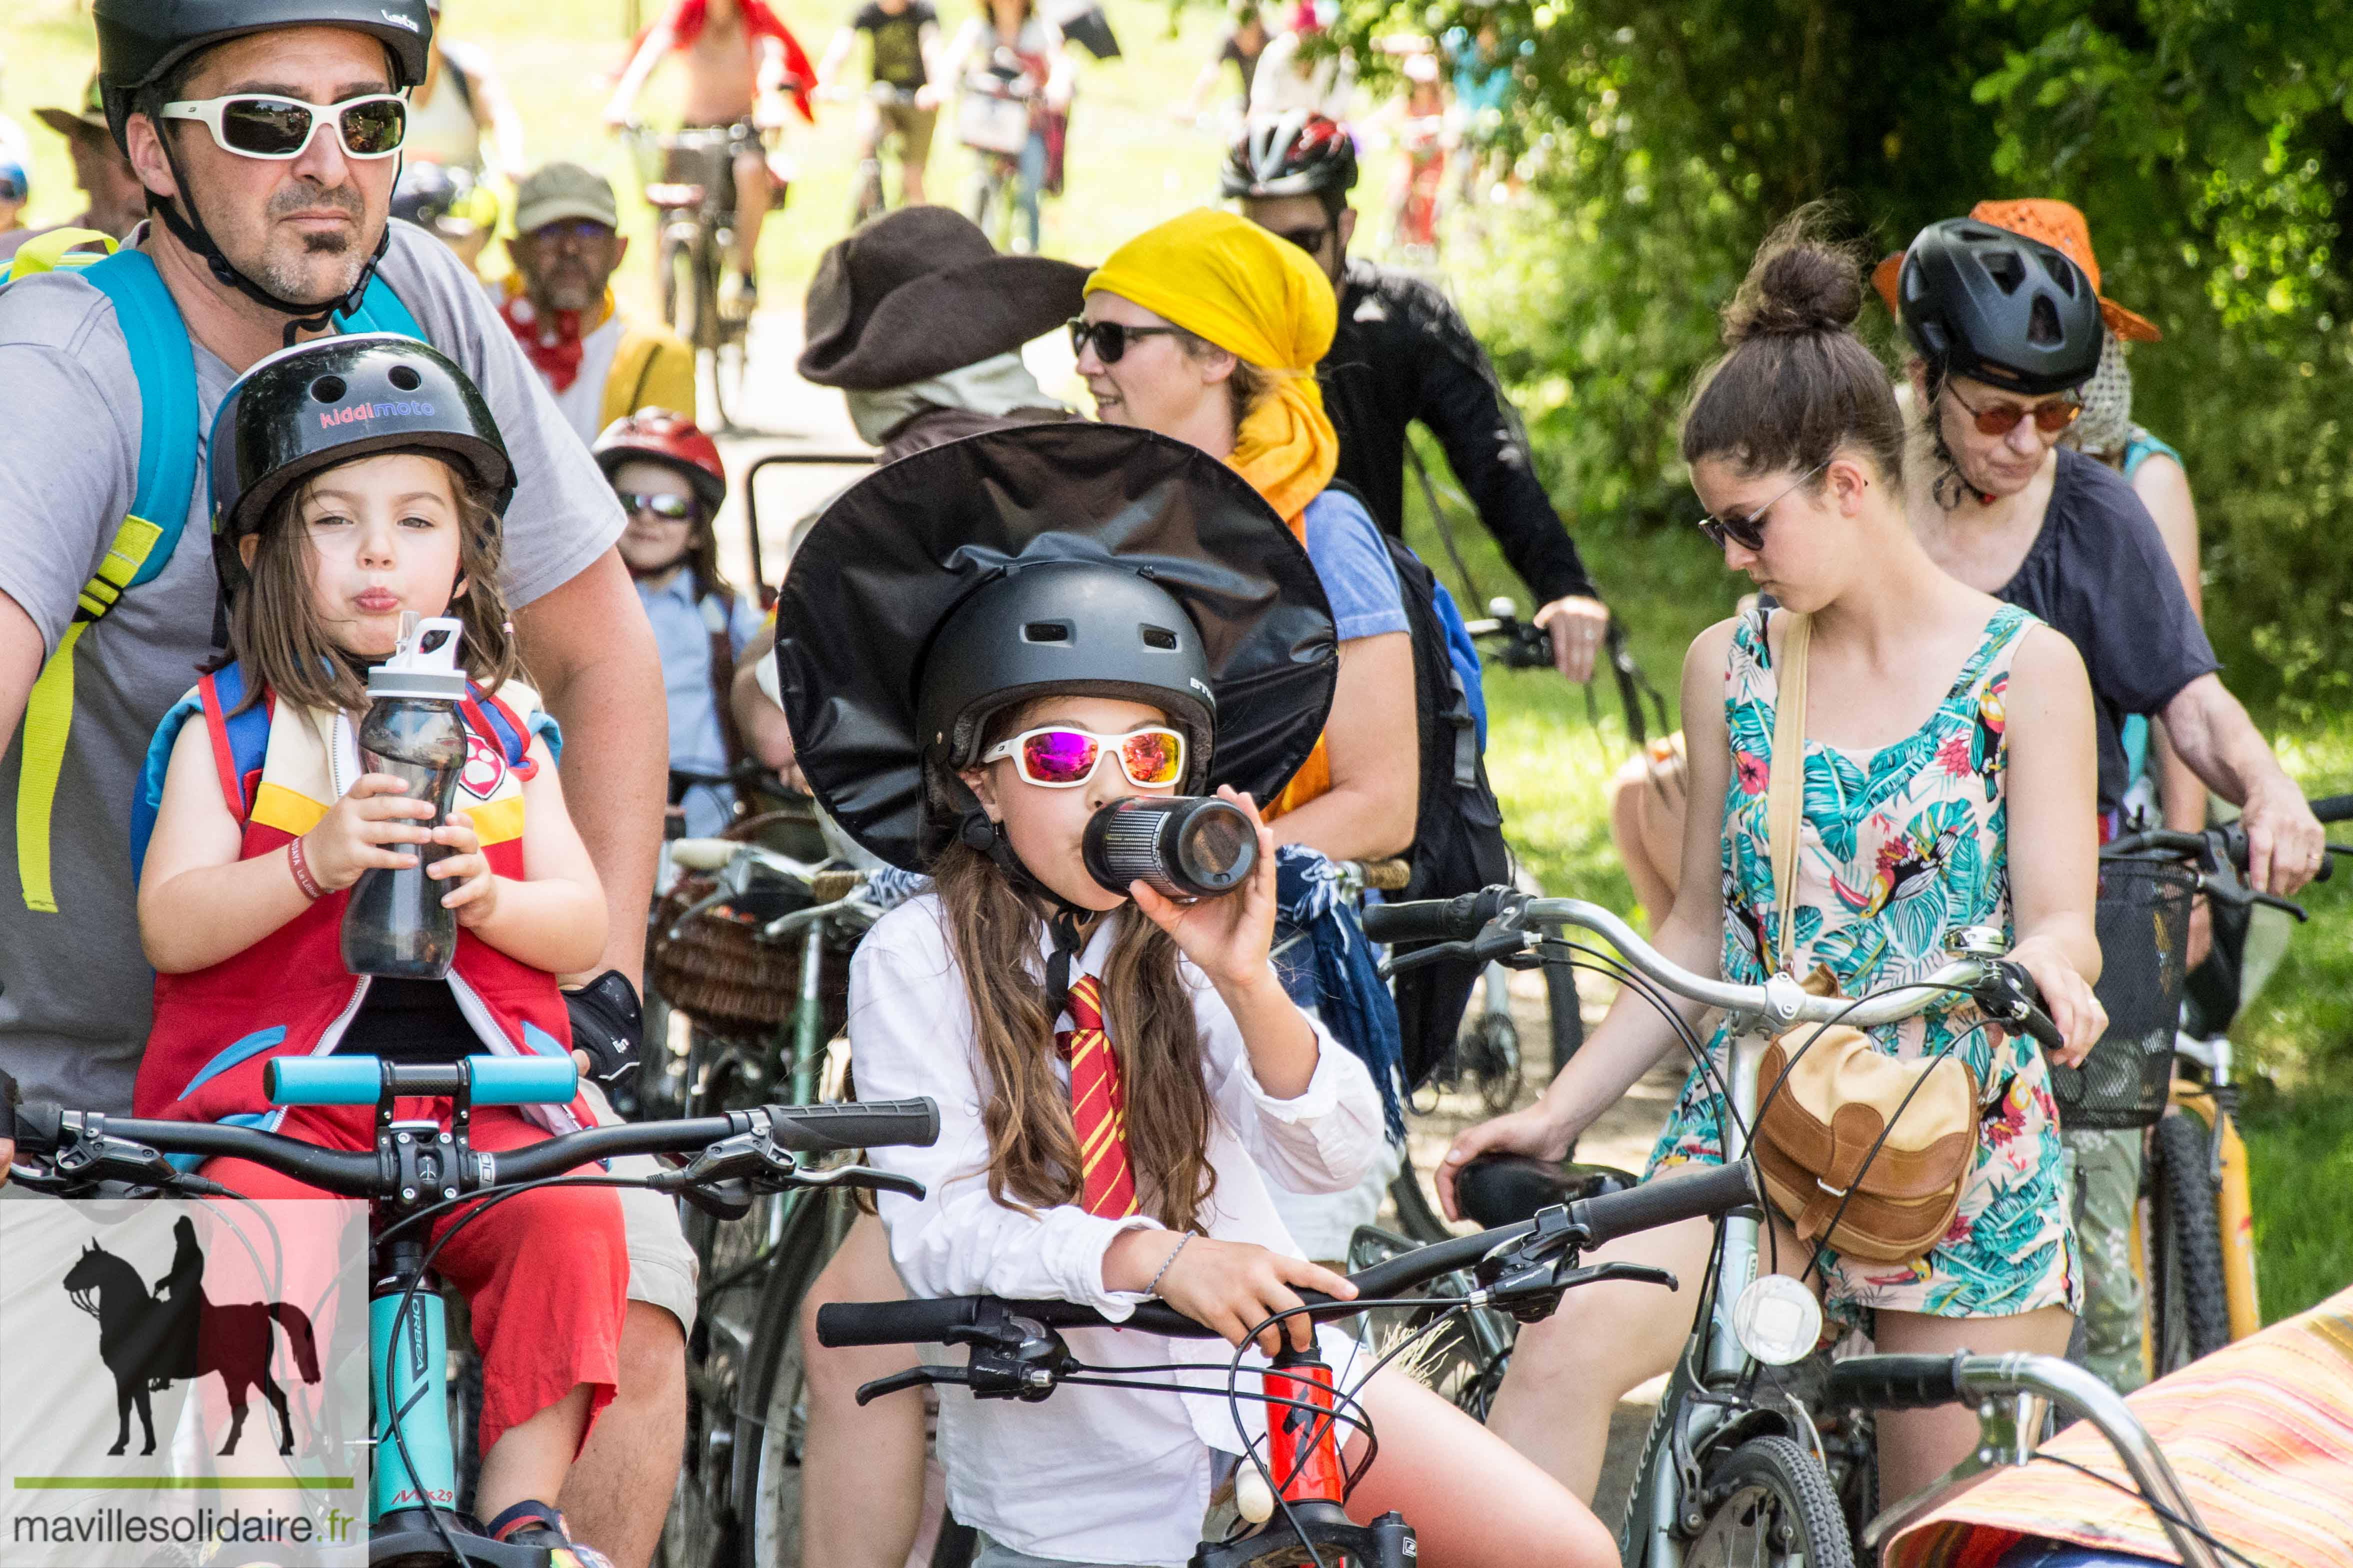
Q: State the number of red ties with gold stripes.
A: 1